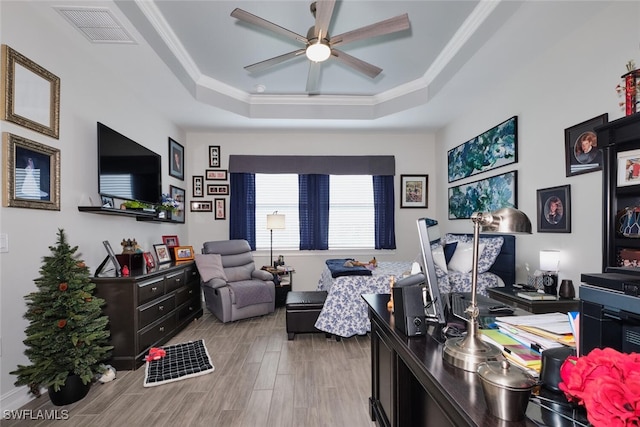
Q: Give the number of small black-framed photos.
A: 6